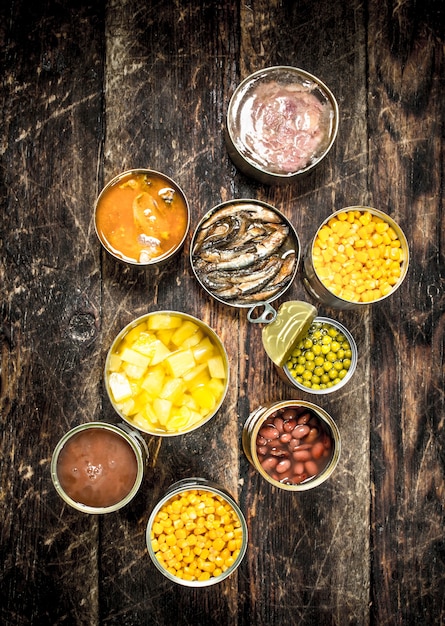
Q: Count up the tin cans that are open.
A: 9